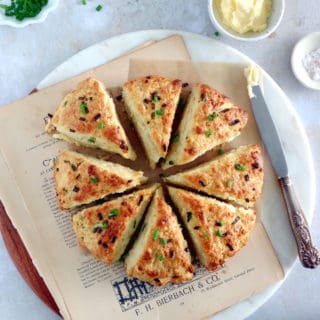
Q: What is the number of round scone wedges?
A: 8